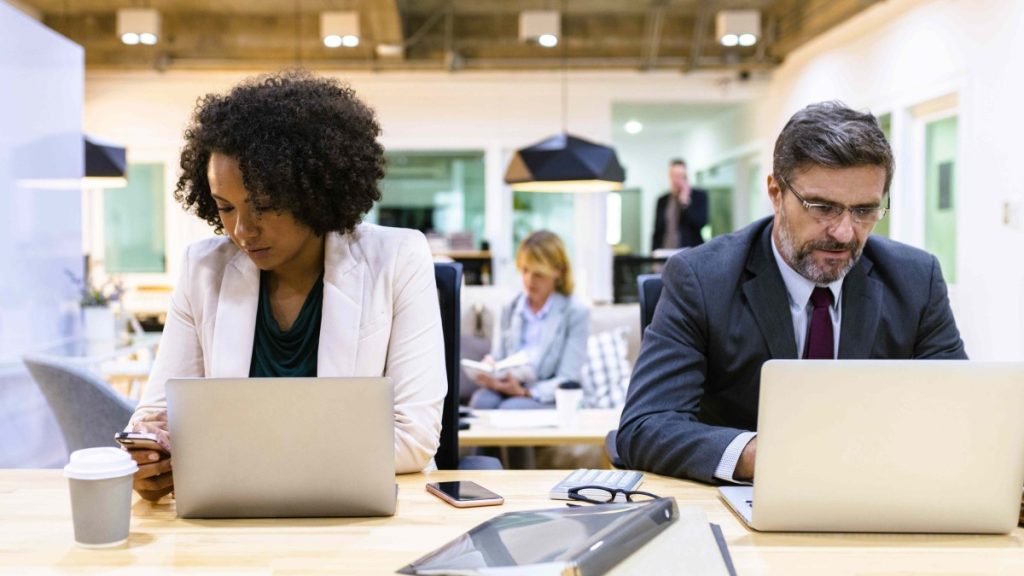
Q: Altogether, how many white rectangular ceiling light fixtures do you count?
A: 4